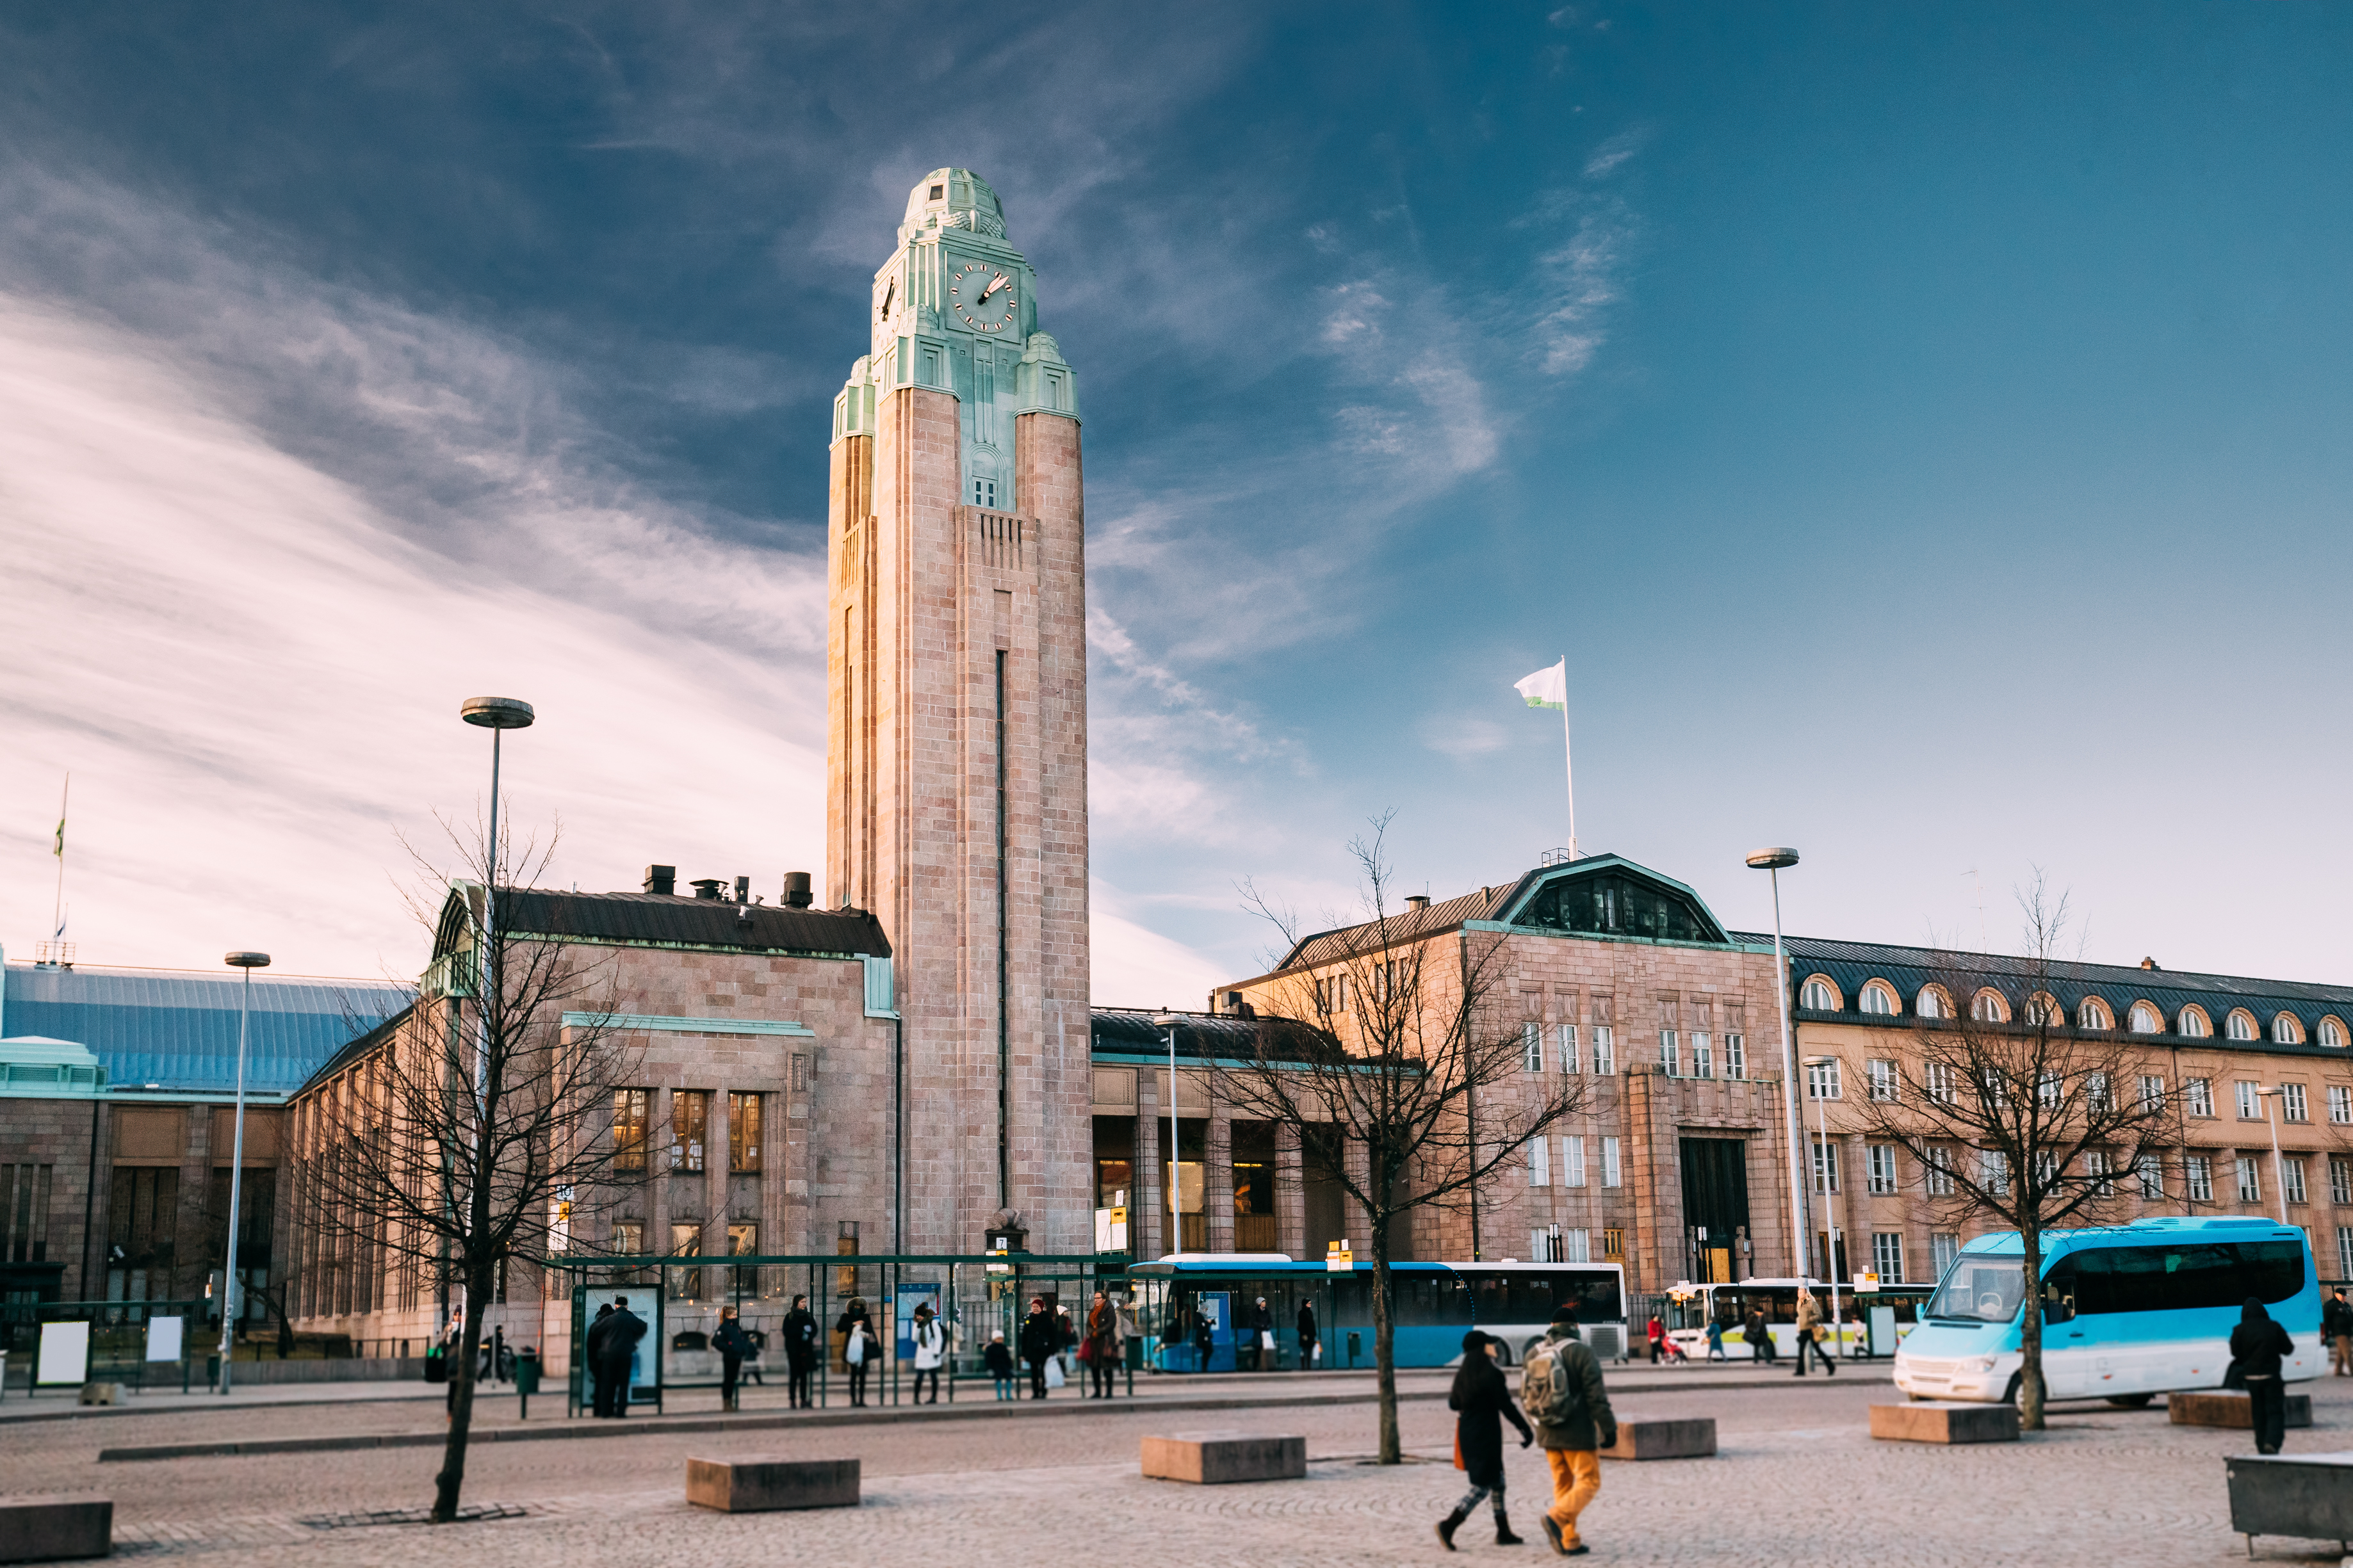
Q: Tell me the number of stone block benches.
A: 6